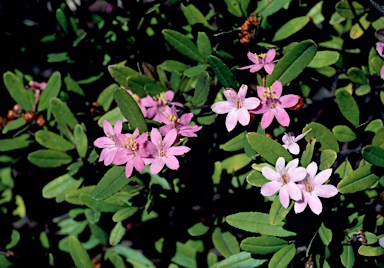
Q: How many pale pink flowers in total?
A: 4